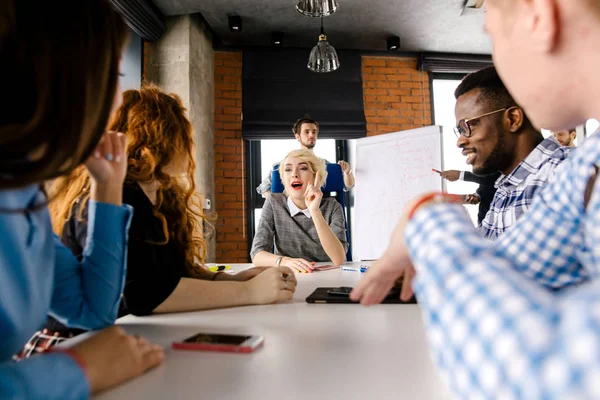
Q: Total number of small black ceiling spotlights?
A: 3